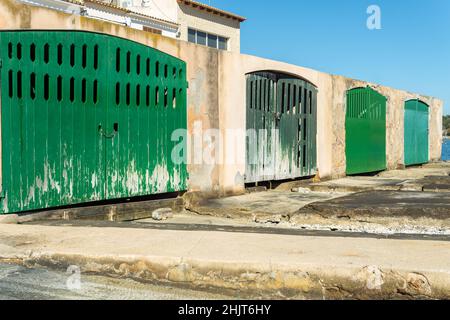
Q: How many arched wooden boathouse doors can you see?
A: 4